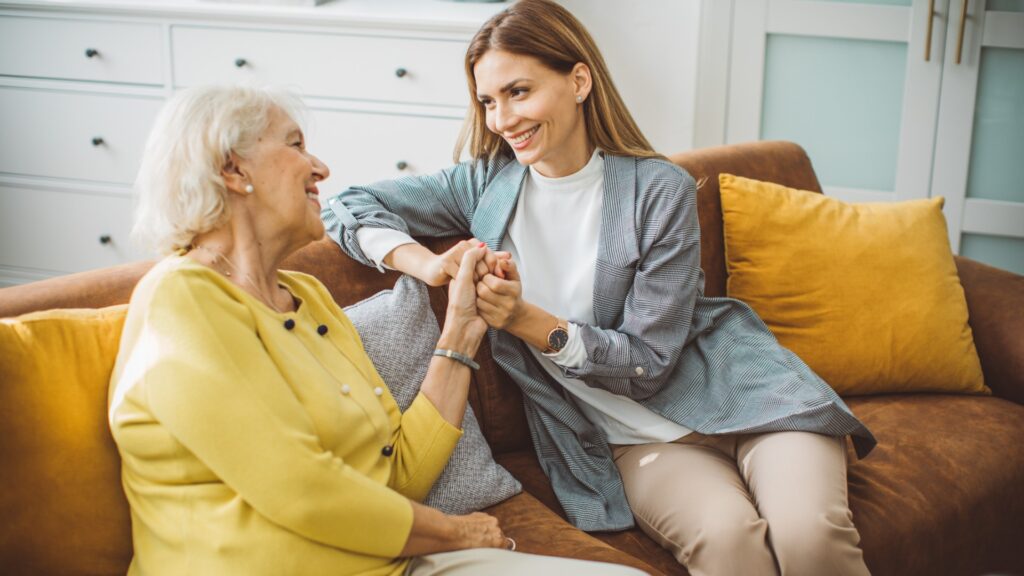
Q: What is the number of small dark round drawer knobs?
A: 6